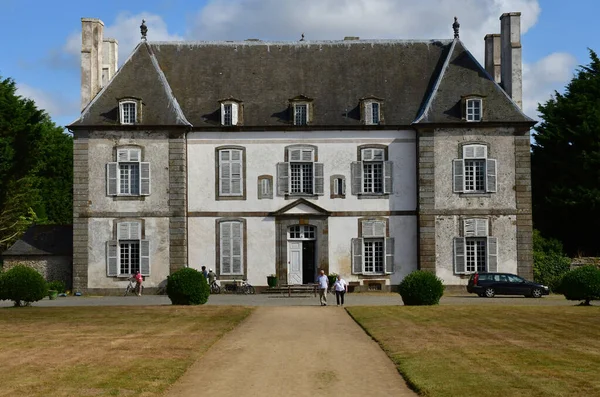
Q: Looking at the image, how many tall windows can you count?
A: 9